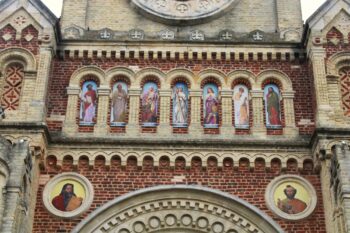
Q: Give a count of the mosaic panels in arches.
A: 7